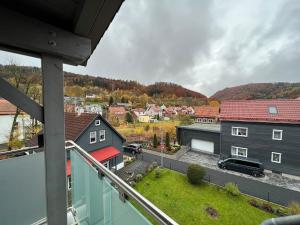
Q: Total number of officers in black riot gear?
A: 0